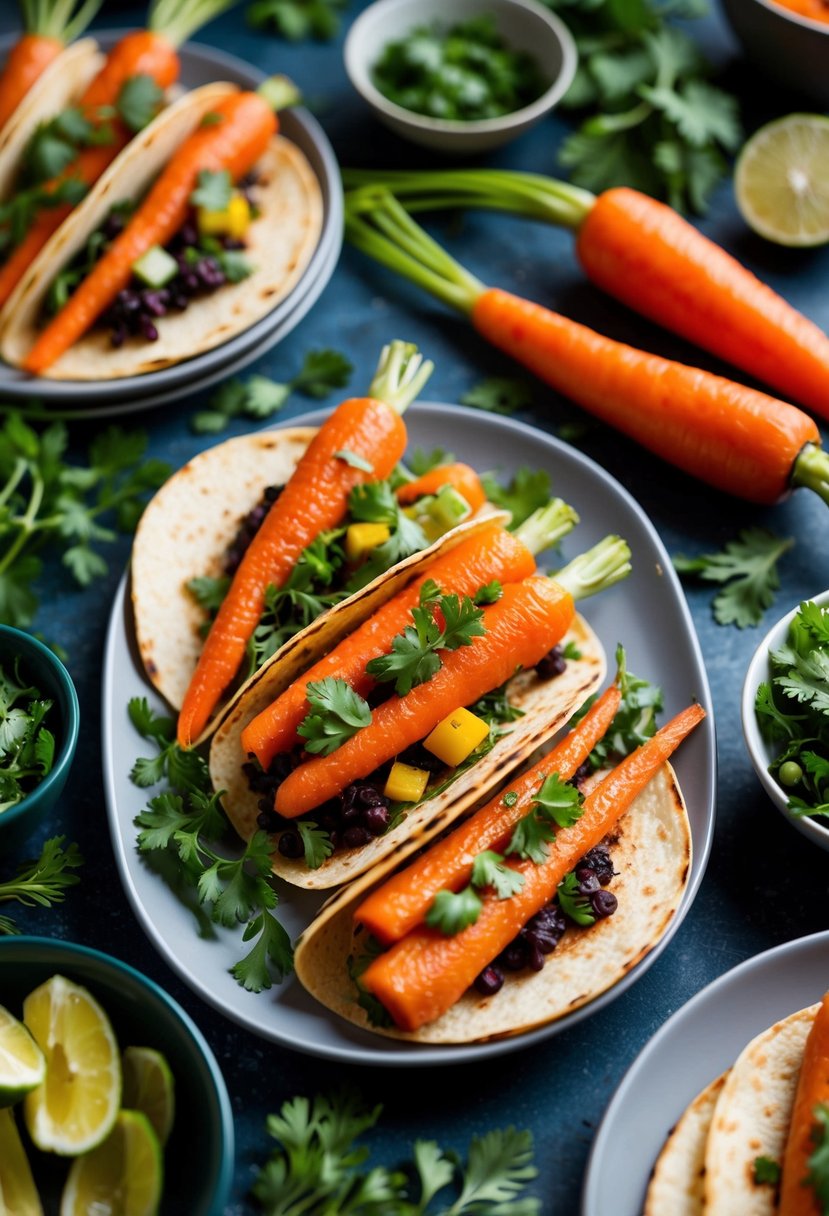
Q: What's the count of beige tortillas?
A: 7